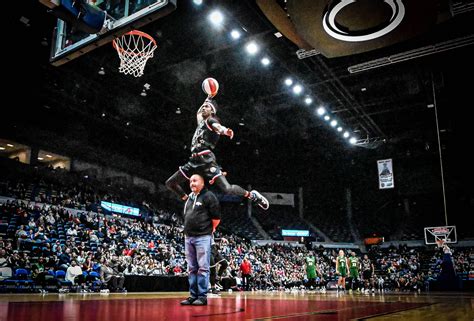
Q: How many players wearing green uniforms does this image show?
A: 3